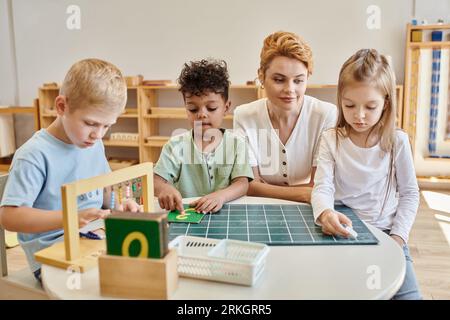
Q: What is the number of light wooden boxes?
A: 1